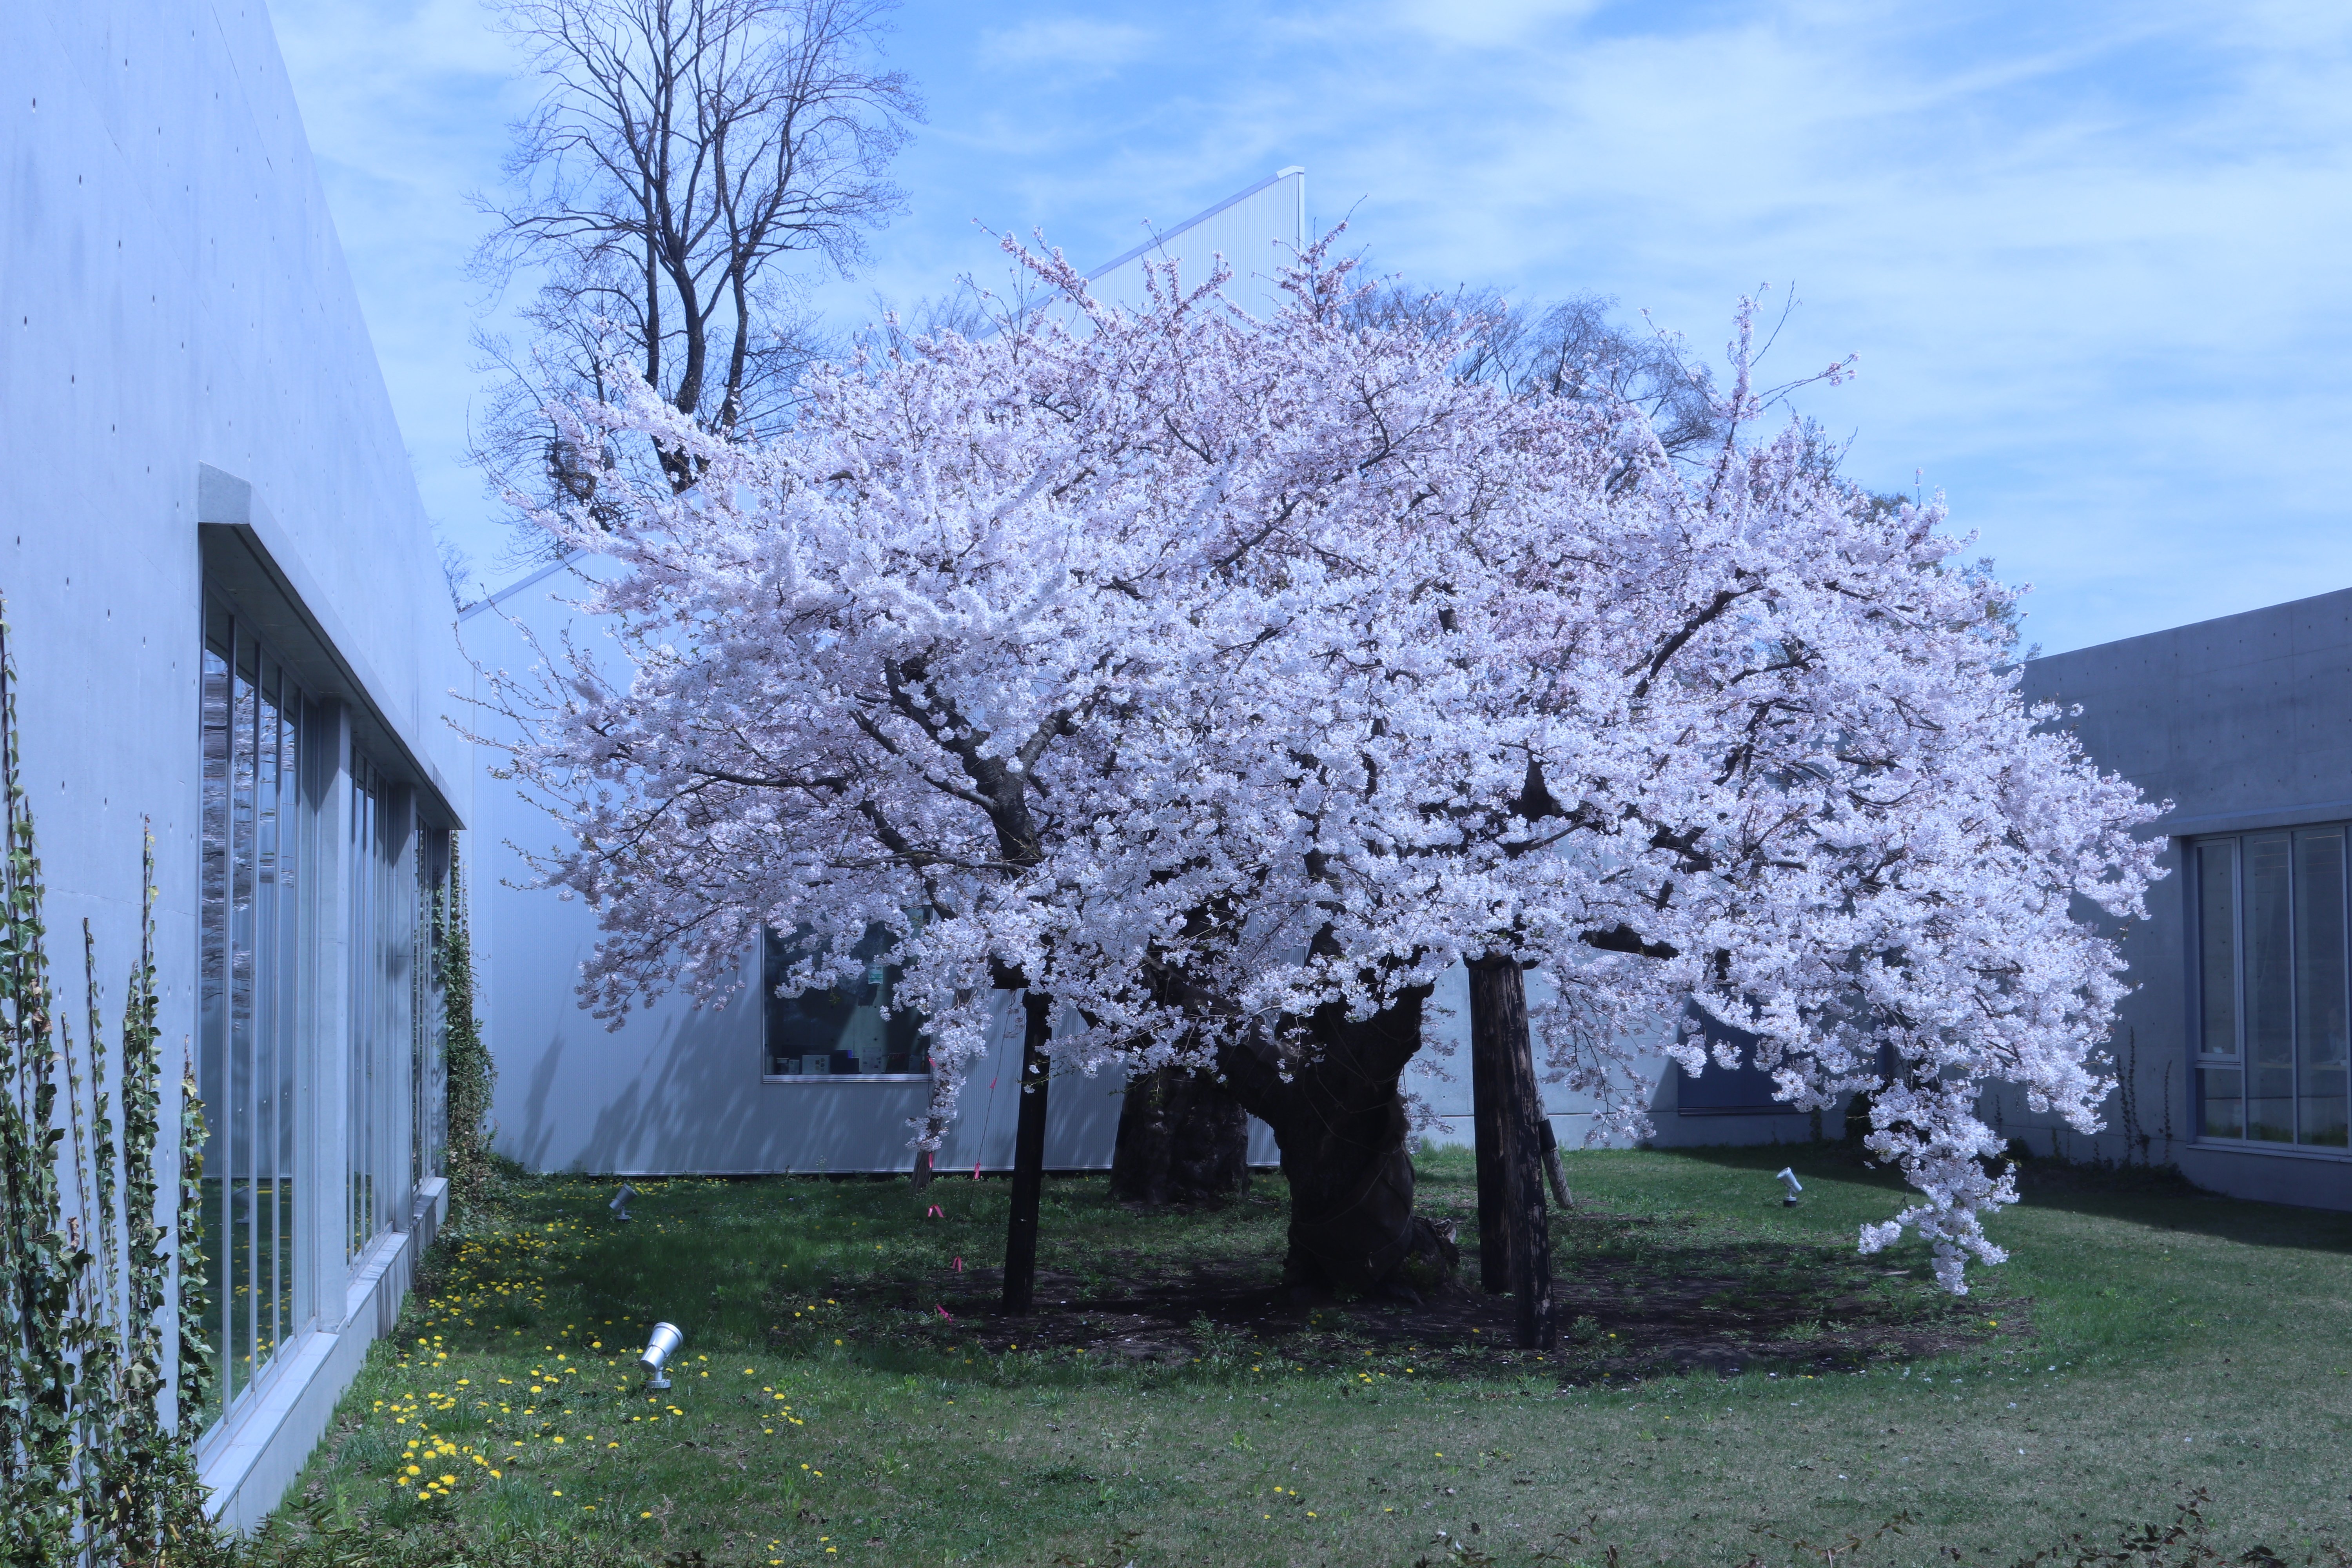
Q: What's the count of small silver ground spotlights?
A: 3